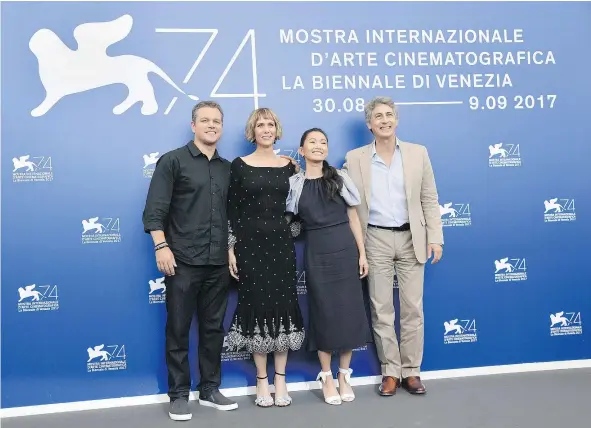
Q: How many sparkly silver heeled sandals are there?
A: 2